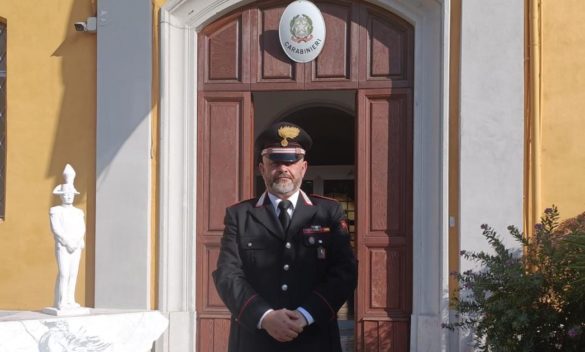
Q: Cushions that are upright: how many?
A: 0